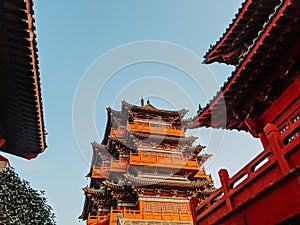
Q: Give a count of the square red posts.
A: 3